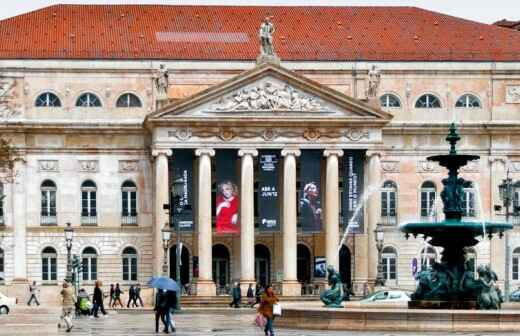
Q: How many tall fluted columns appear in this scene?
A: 6